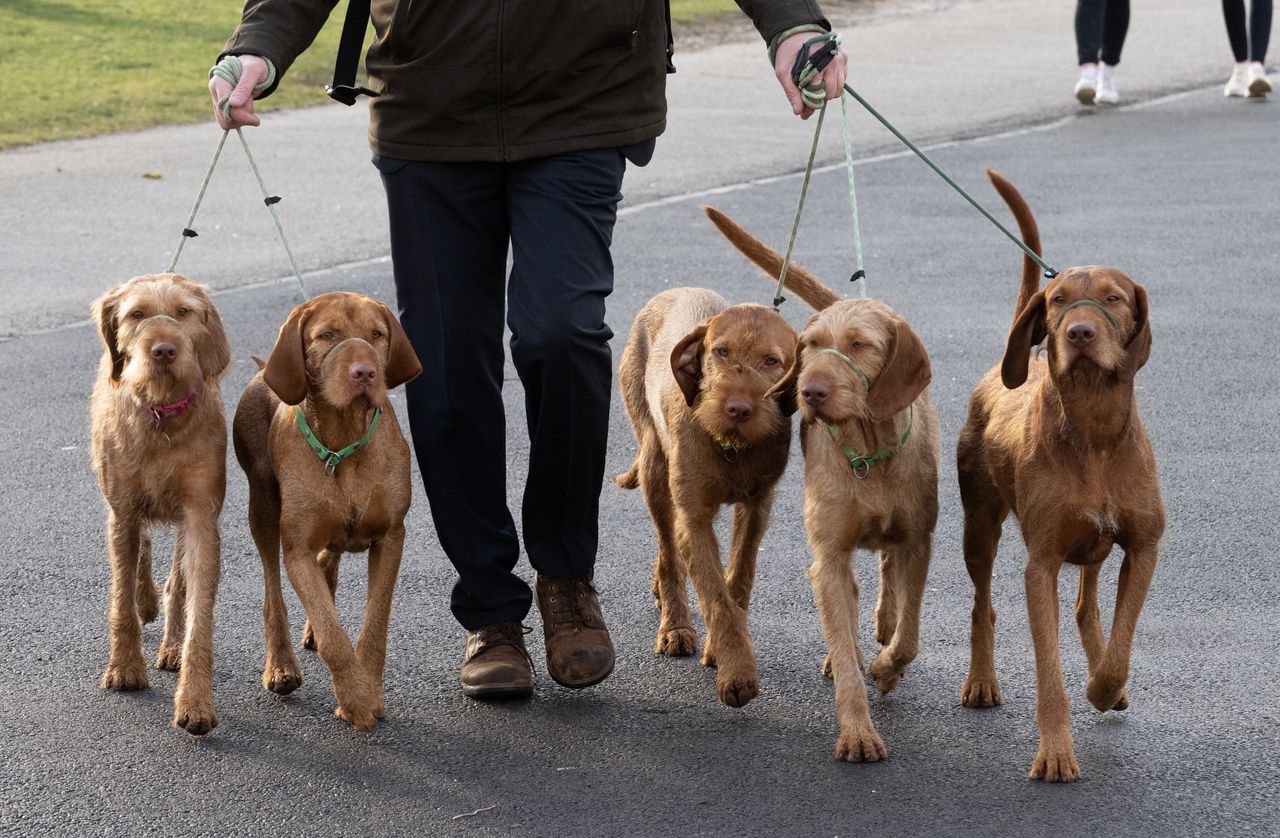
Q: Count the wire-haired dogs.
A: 5